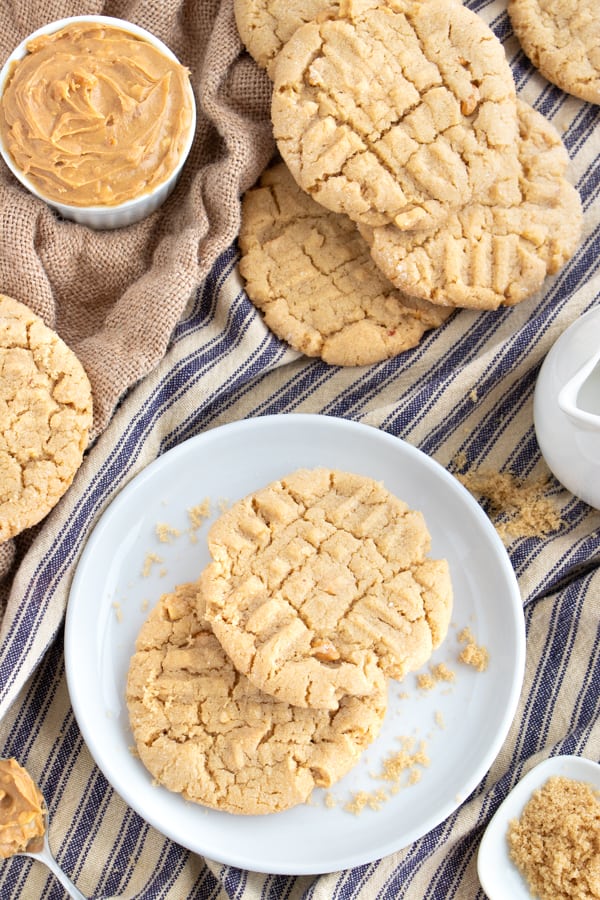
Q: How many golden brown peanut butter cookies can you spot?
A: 8